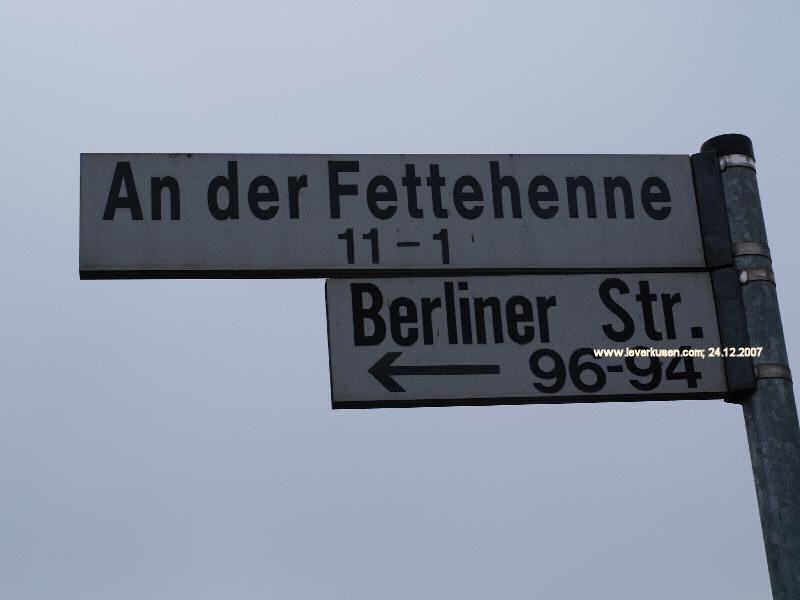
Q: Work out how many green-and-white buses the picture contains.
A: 0